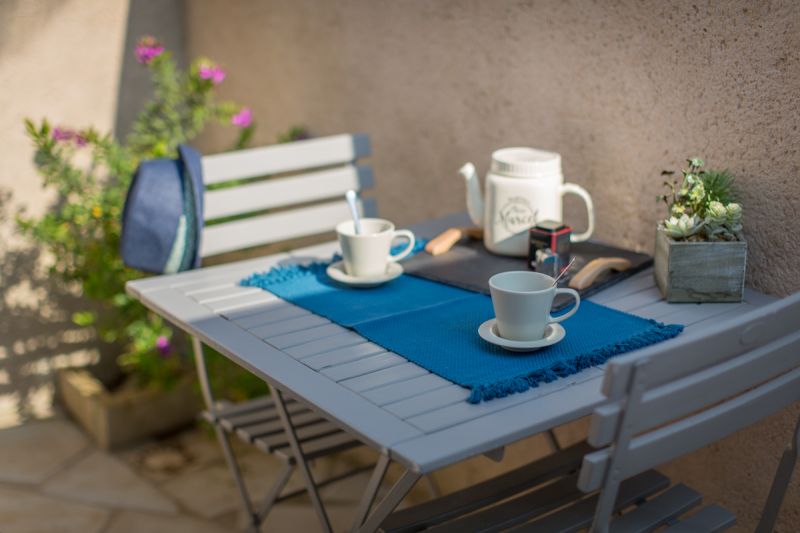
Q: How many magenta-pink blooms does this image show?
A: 5